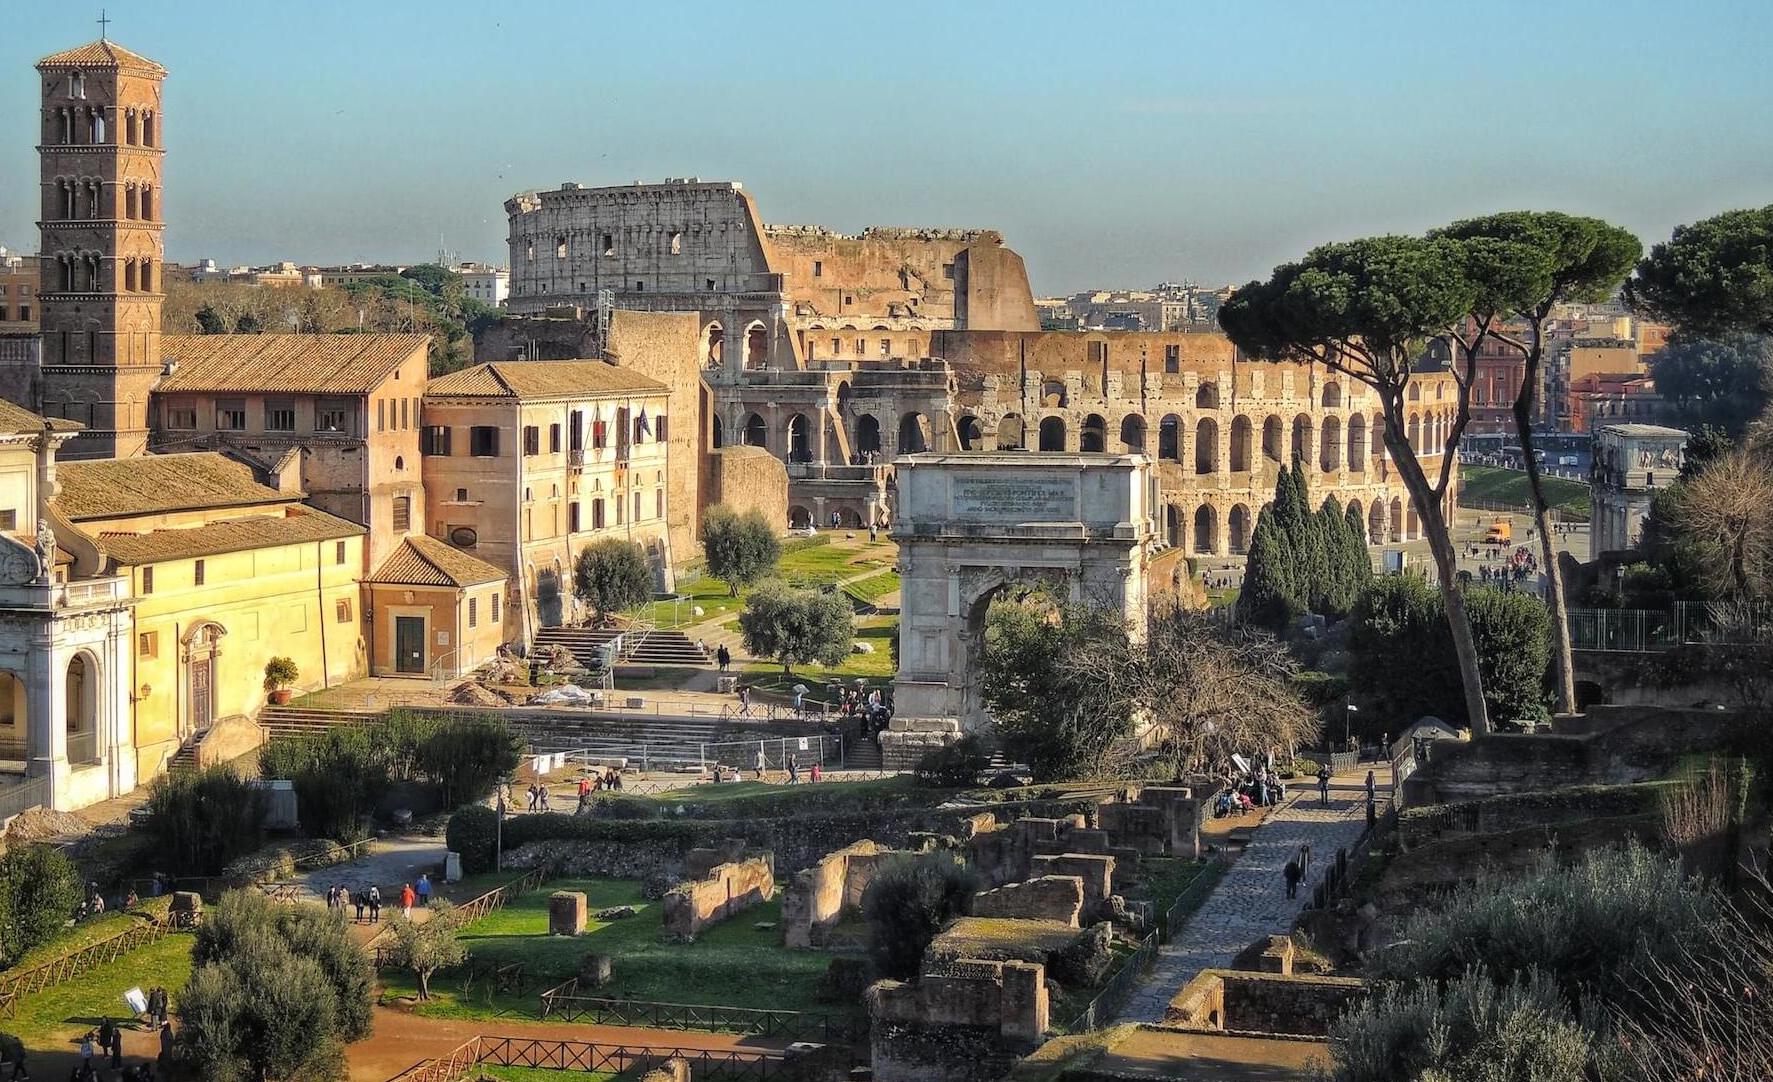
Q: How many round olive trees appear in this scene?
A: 3